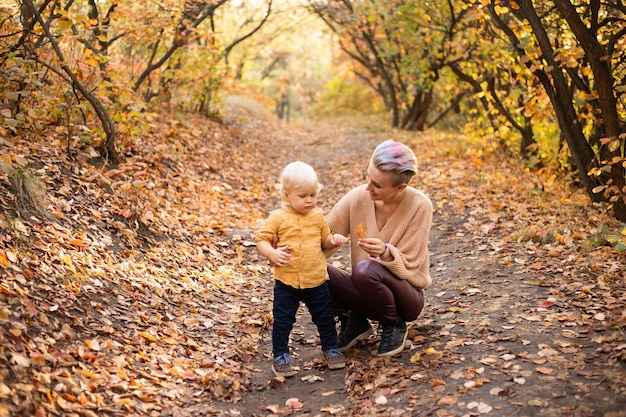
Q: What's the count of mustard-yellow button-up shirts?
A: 1